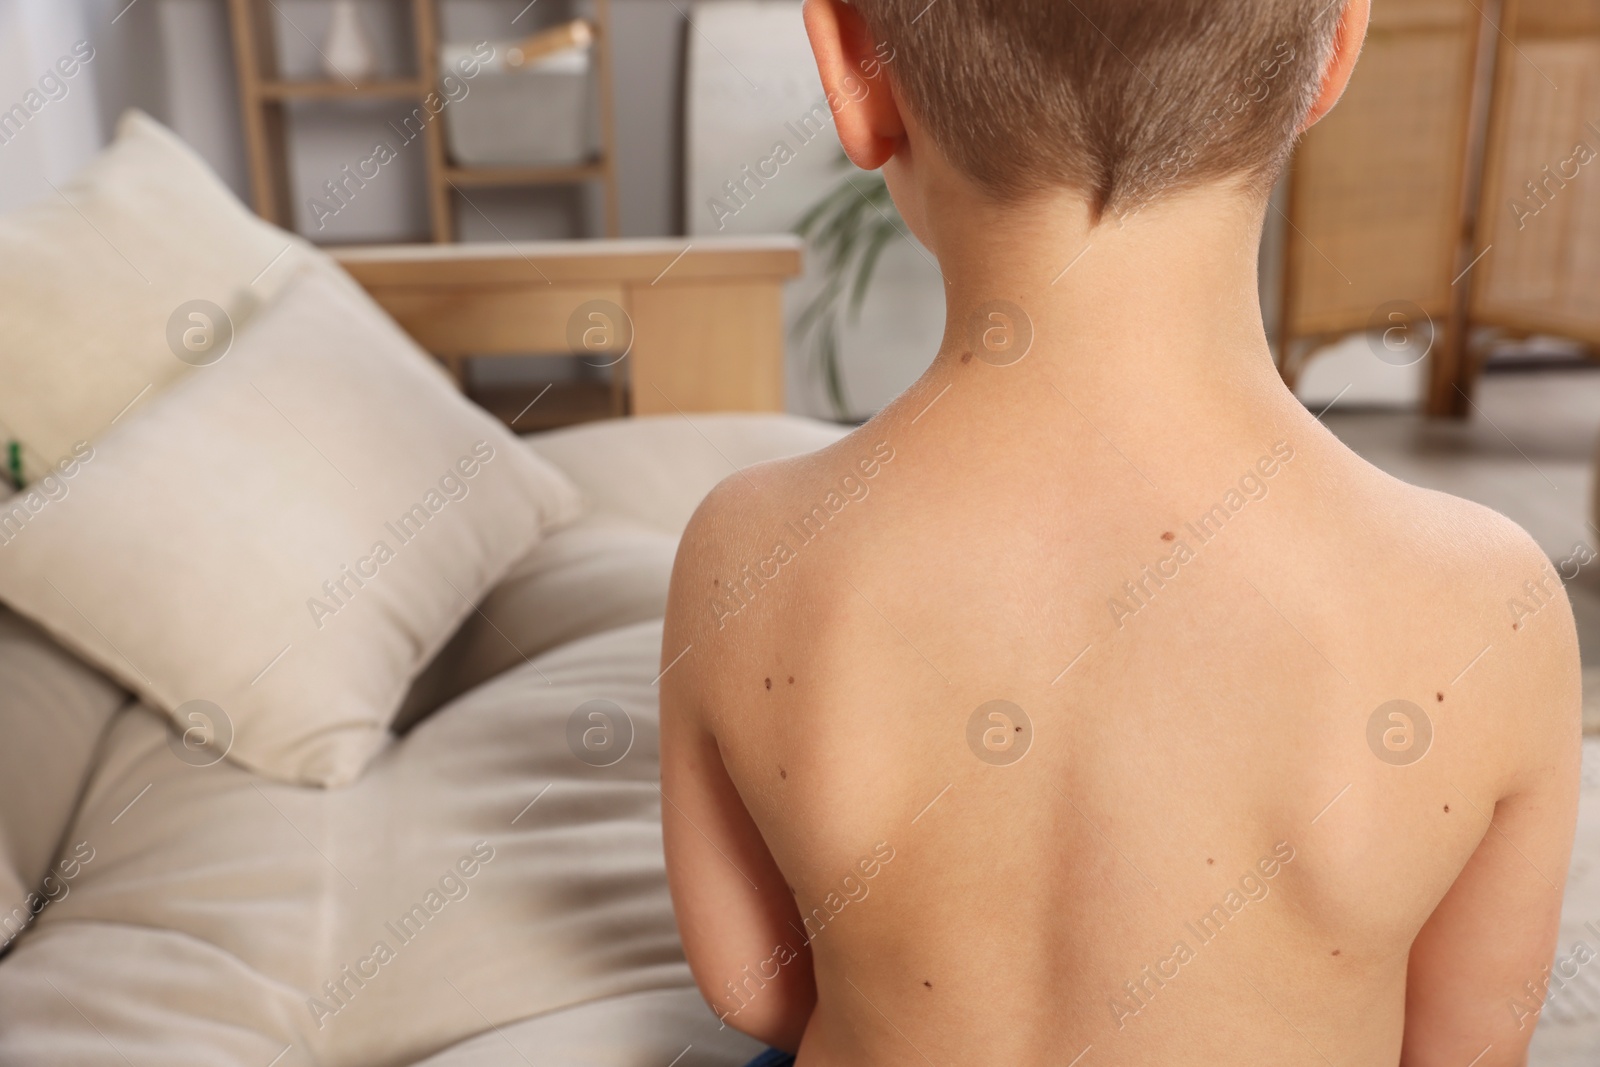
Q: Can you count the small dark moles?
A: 13